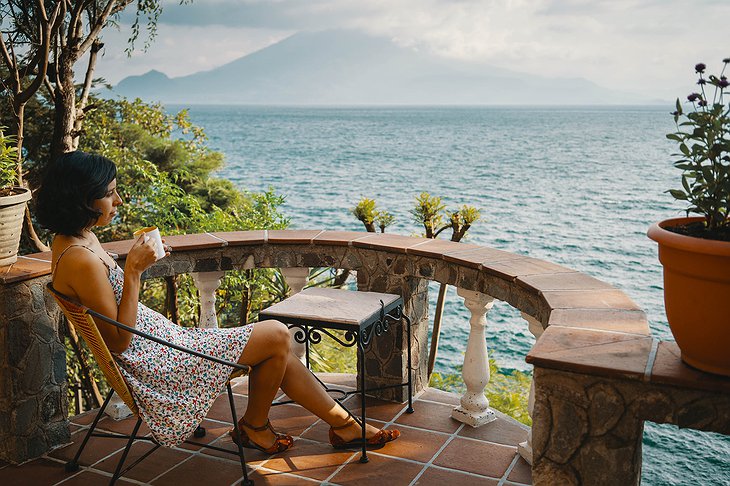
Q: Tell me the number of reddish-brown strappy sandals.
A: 2